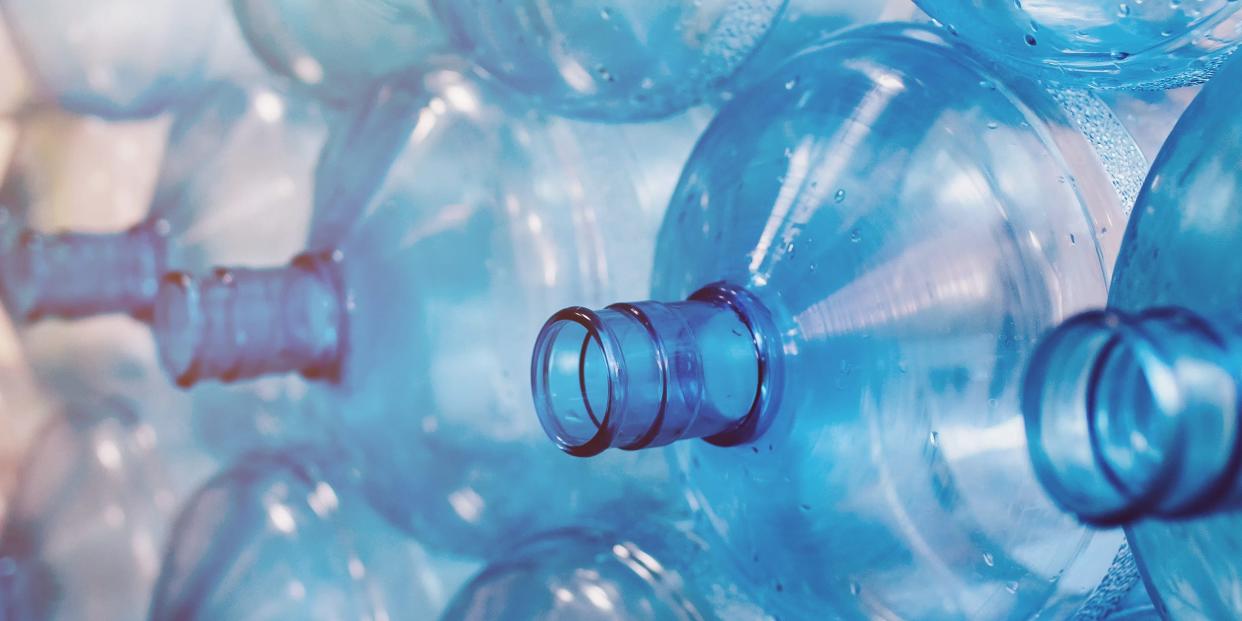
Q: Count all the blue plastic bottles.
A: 11